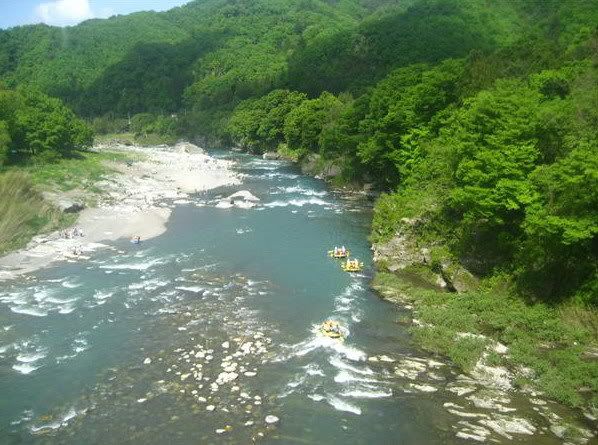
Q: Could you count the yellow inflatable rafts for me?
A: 3